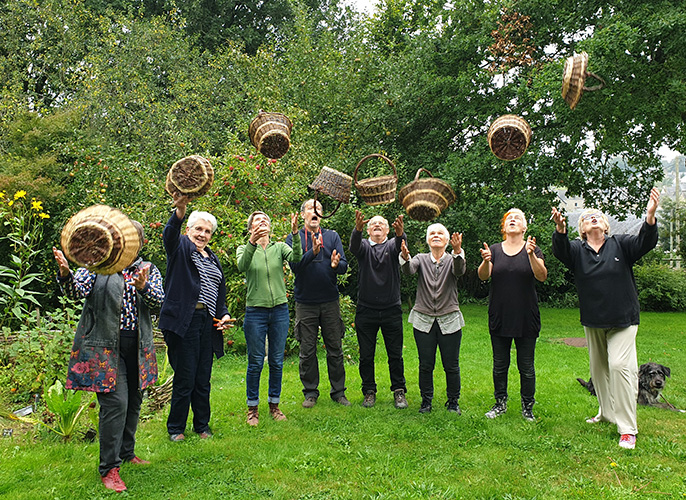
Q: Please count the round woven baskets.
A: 8